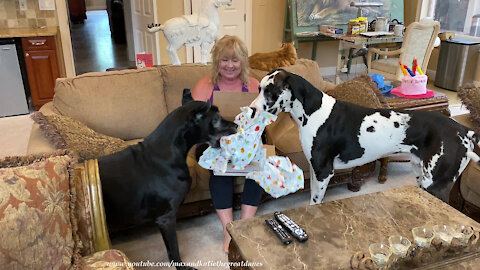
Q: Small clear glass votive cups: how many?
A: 5